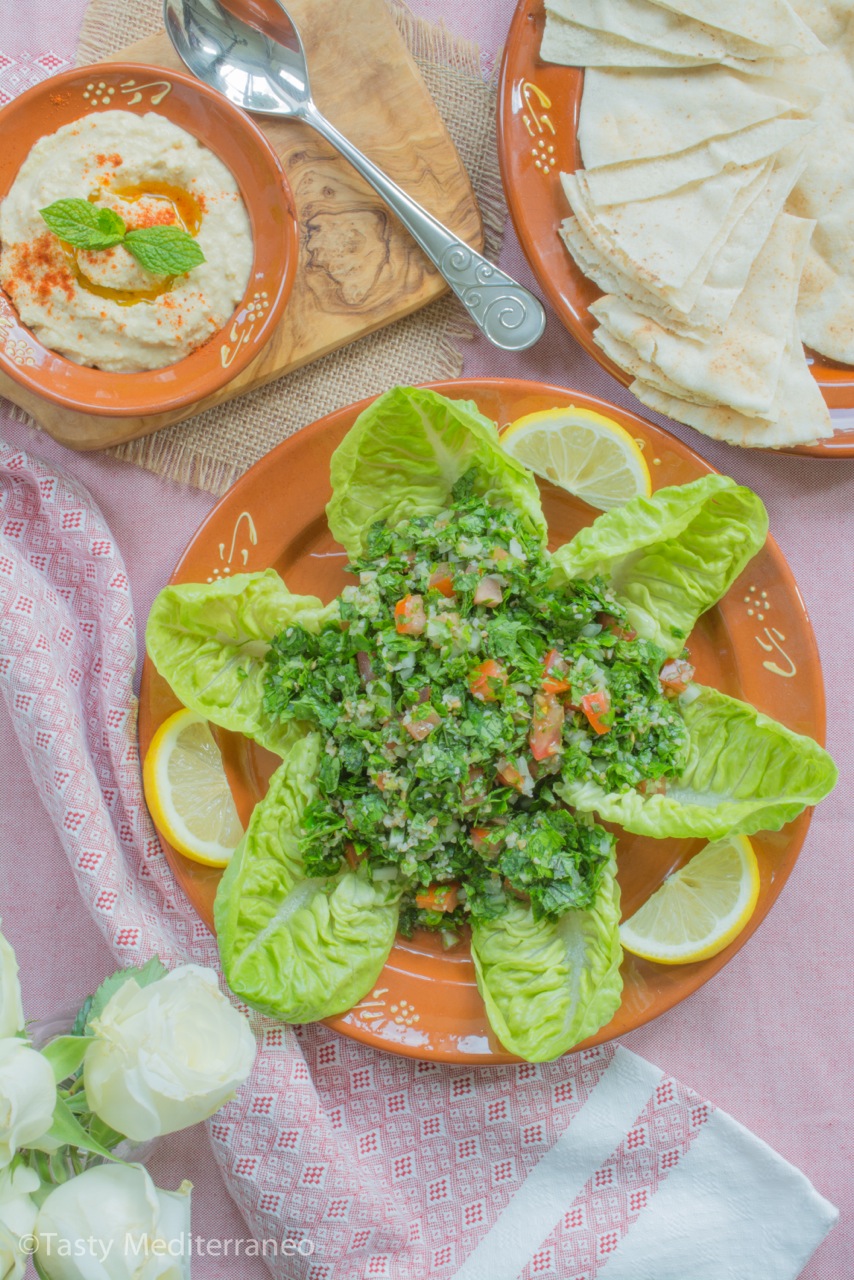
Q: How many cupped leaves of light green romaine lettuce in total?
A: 6